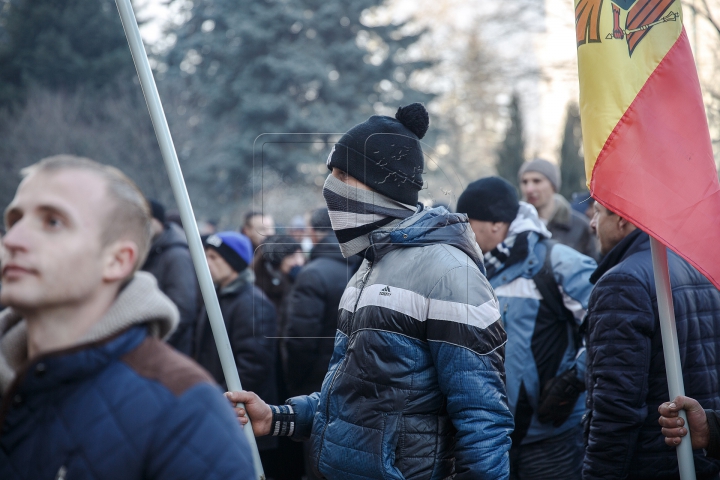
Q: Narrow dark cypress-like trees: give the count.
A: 2